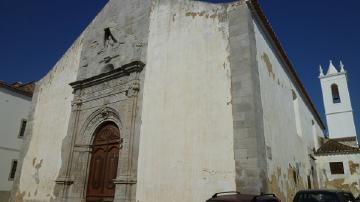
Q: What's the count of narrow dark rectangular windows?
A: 2